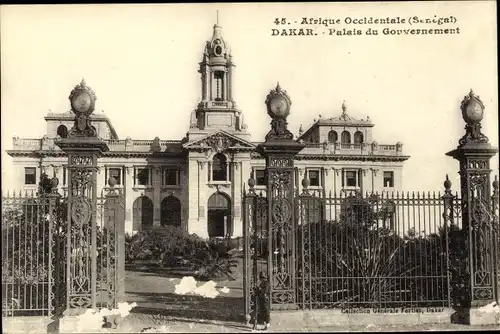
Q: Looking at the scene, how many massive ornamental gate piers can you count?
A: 3